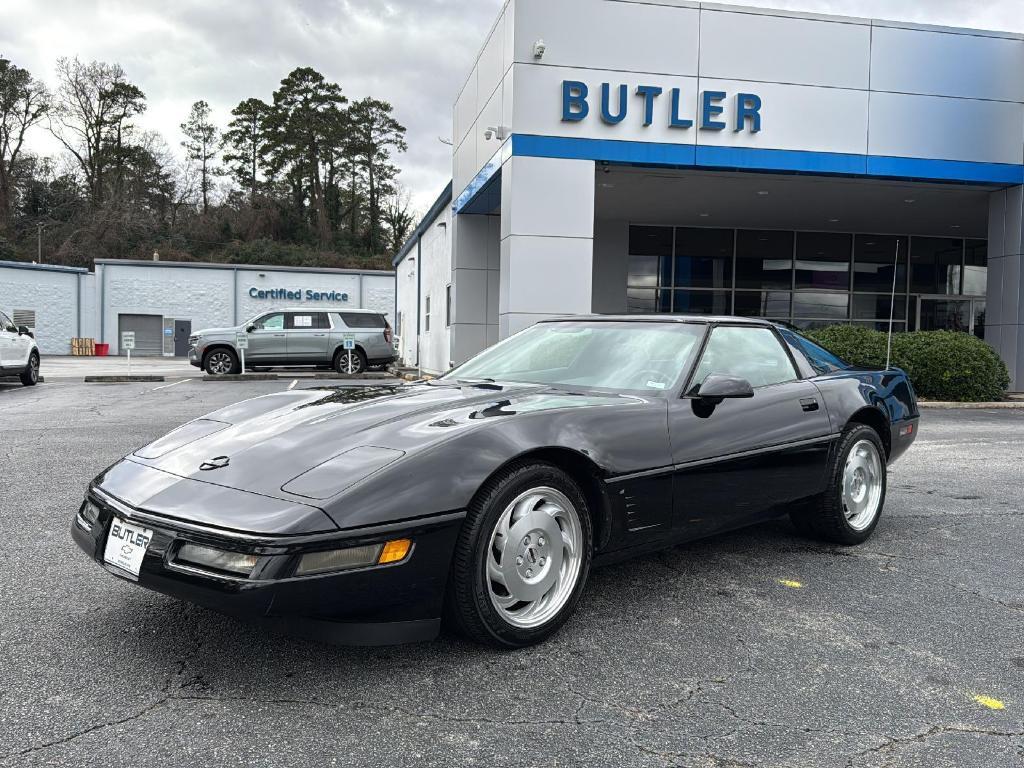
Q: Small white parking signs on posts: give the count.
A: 3